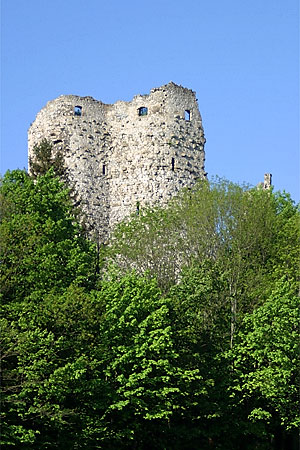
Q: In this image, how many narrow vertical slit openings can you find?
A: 3